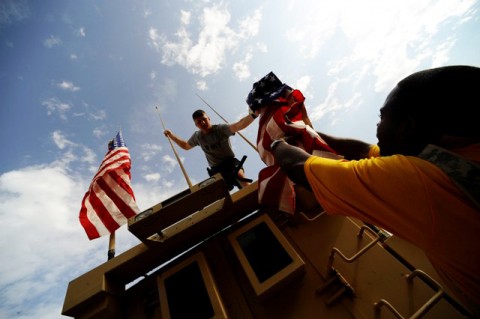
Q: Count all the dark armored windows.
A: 2